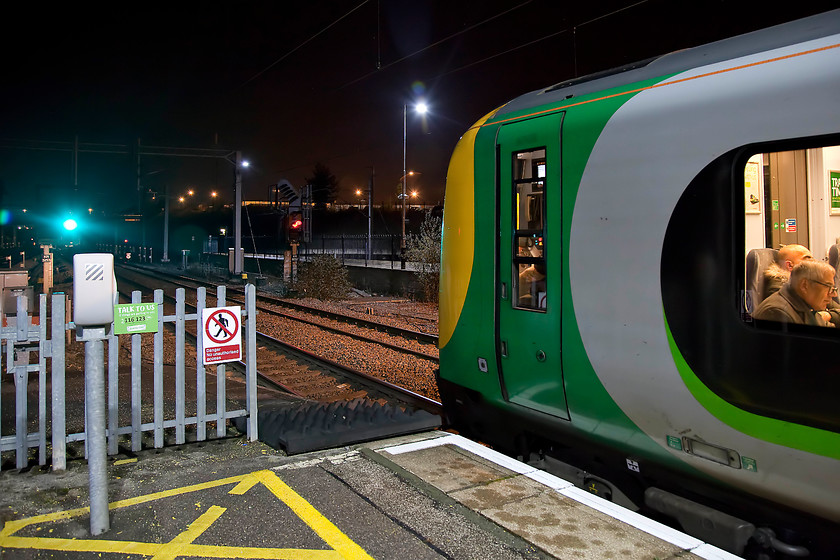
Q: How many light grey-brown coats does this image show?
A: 1